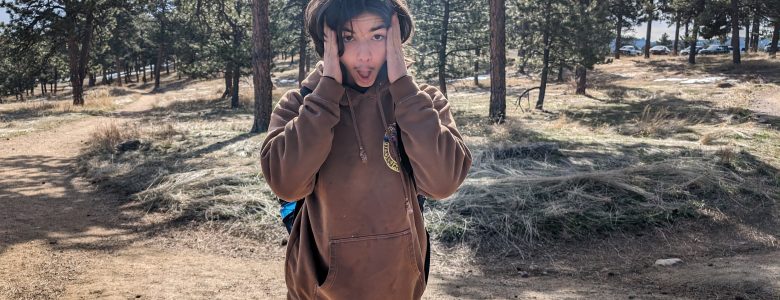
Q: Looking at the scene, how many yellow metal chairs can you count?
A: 0